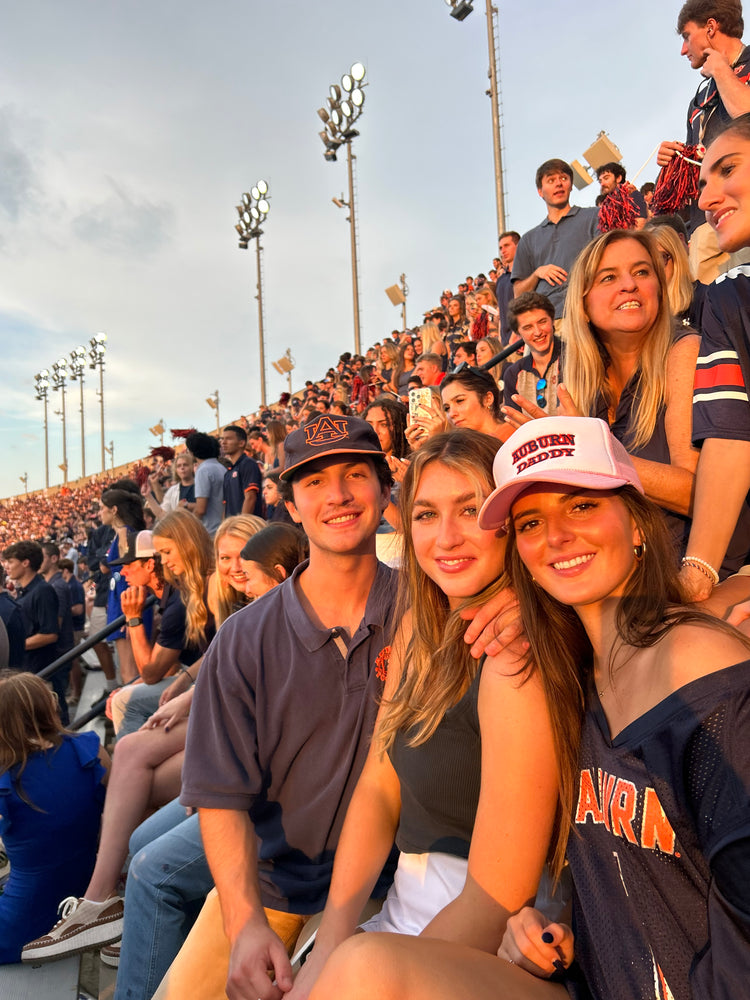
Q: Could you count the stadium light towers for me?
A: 7